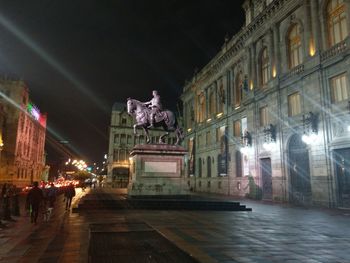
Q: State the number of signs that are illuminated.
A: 1